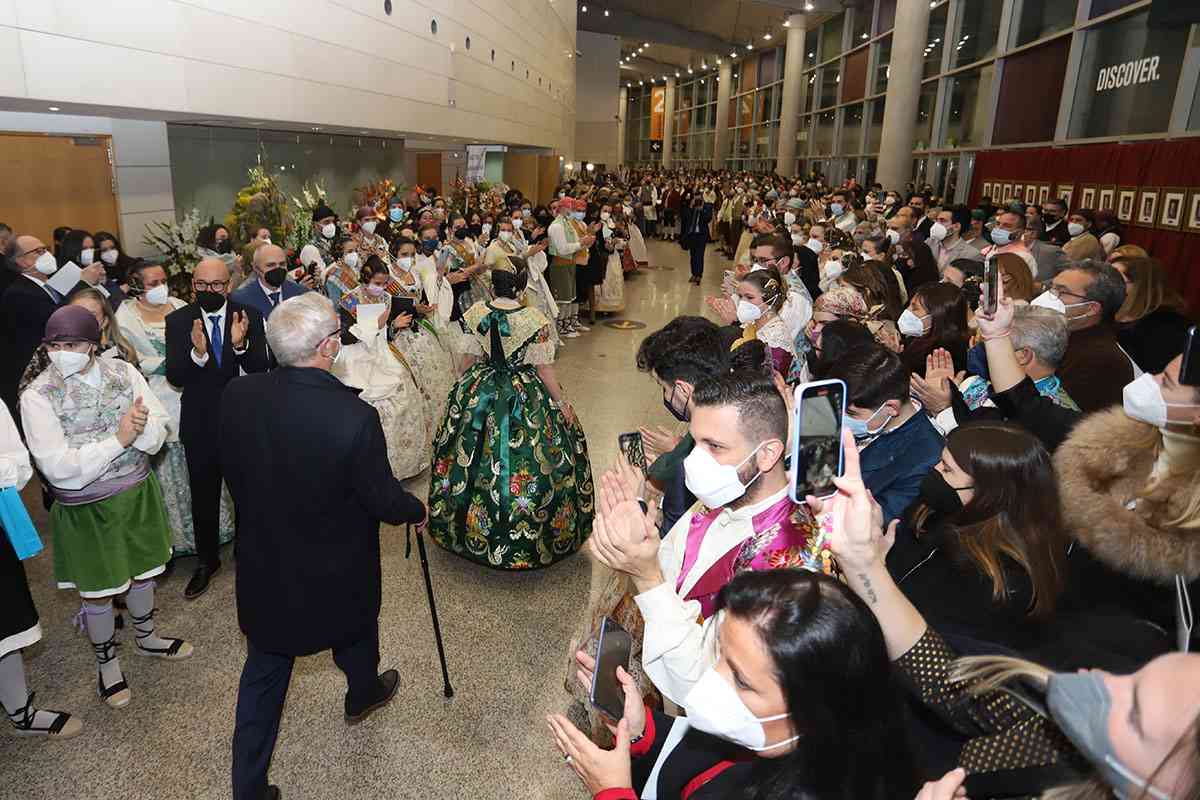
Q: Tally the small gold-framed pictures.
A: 13